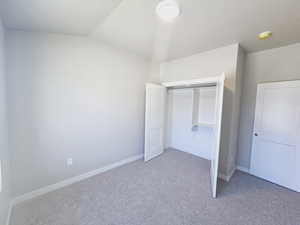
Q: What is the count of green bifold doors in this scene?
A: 0